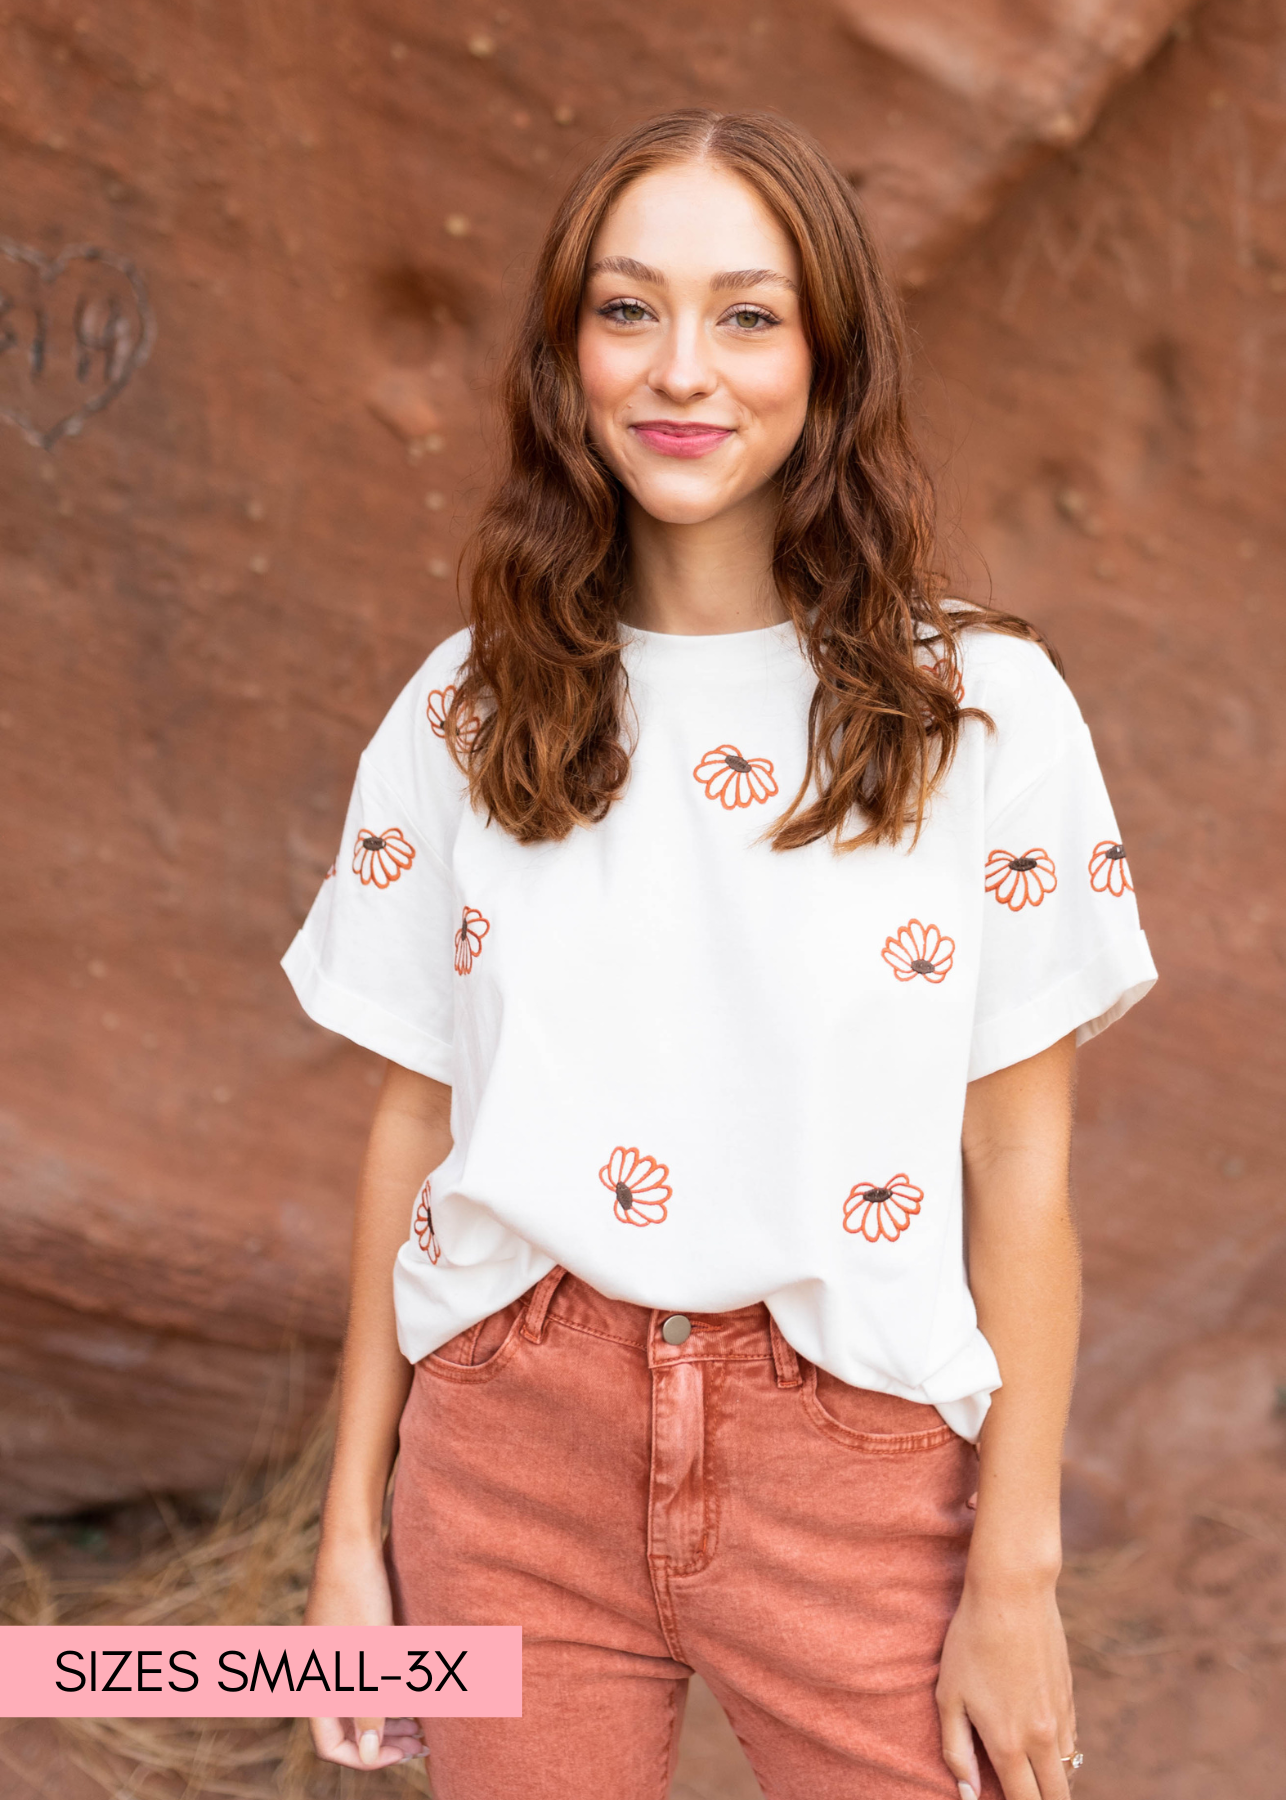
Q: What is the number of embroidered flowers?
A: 12